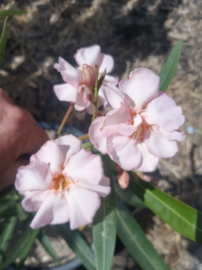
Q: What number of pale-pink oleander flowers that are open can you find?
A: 3